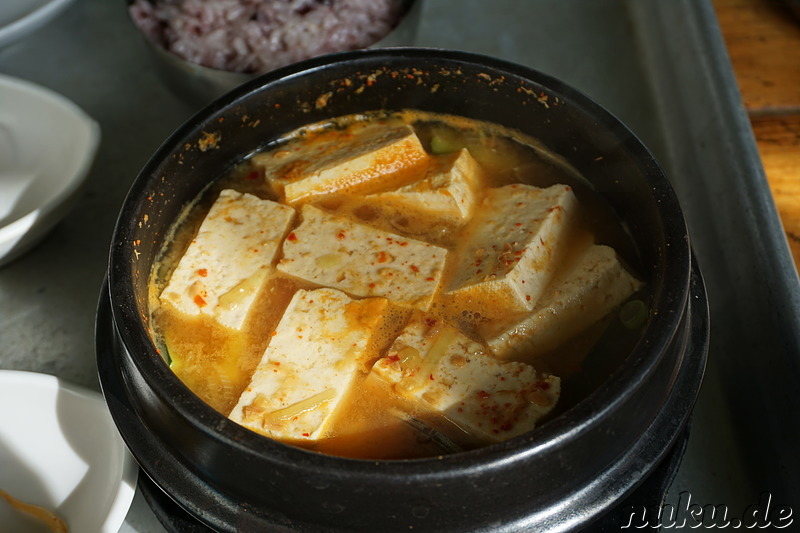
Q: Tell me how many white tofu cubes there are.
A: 8